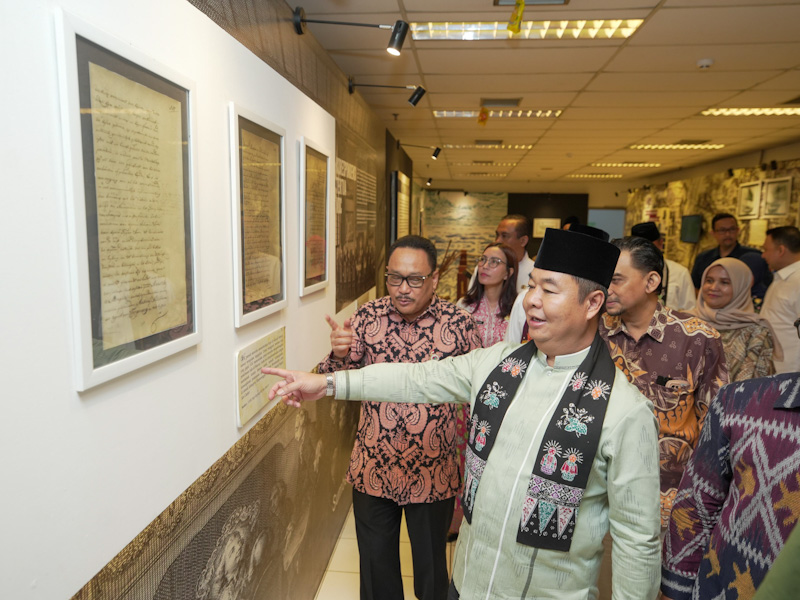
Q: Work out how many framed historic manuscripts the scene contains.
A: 3